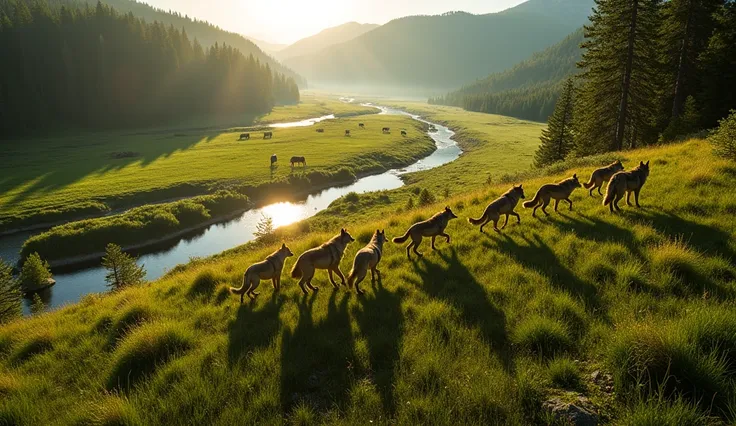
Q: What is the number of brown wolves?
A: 8